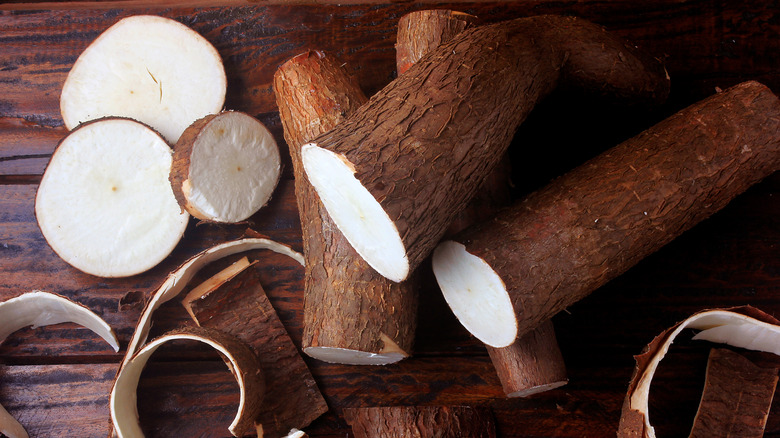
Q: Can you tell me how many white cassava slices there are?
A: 3